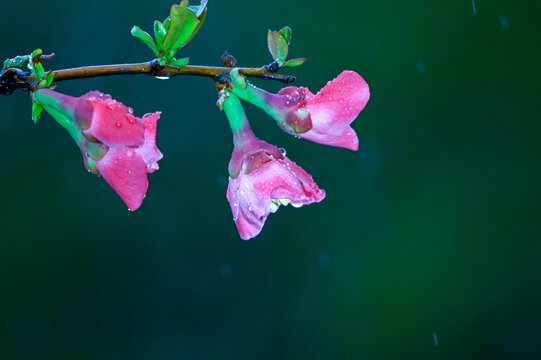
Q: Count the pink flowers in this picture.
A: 3